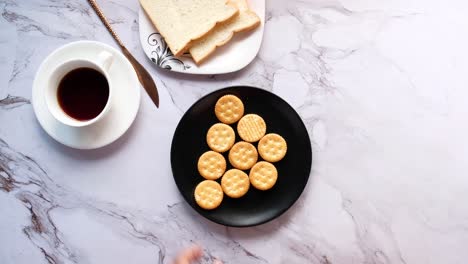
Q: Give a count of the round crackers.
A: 9